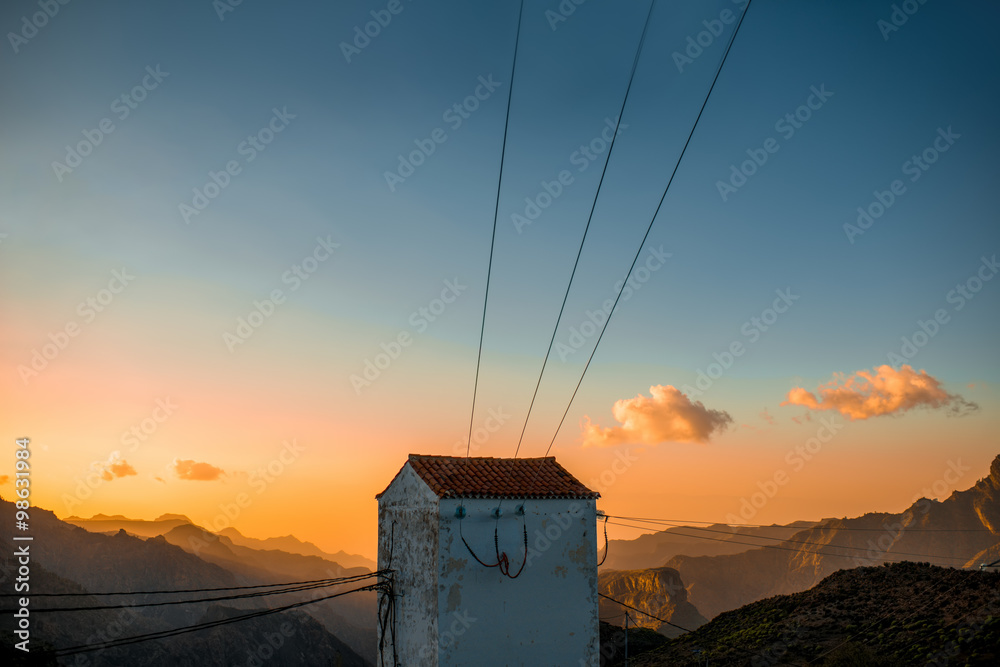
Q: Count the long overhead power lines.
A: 3